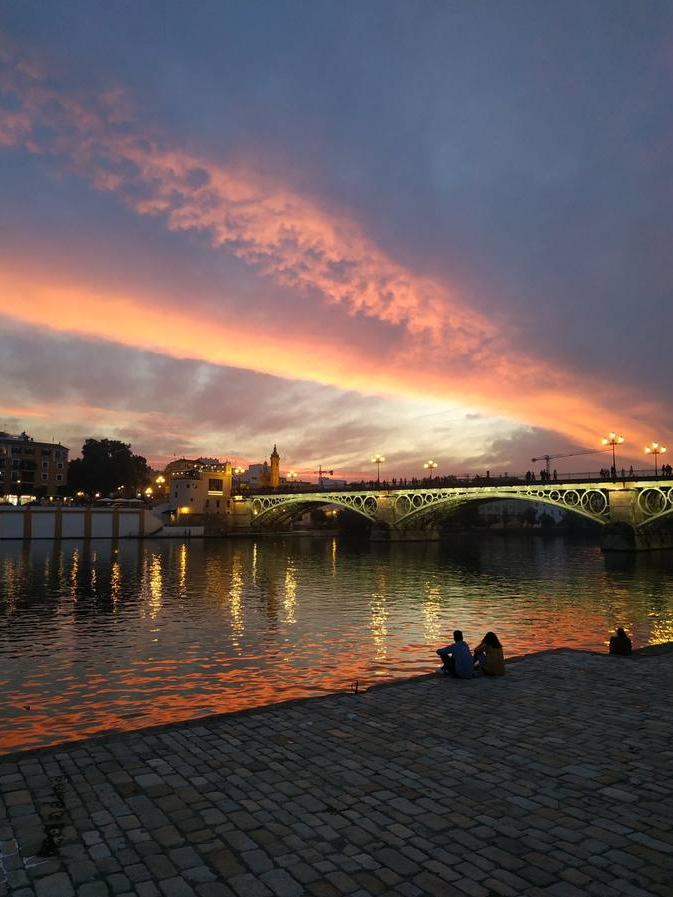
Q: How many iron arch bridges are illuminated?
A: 1